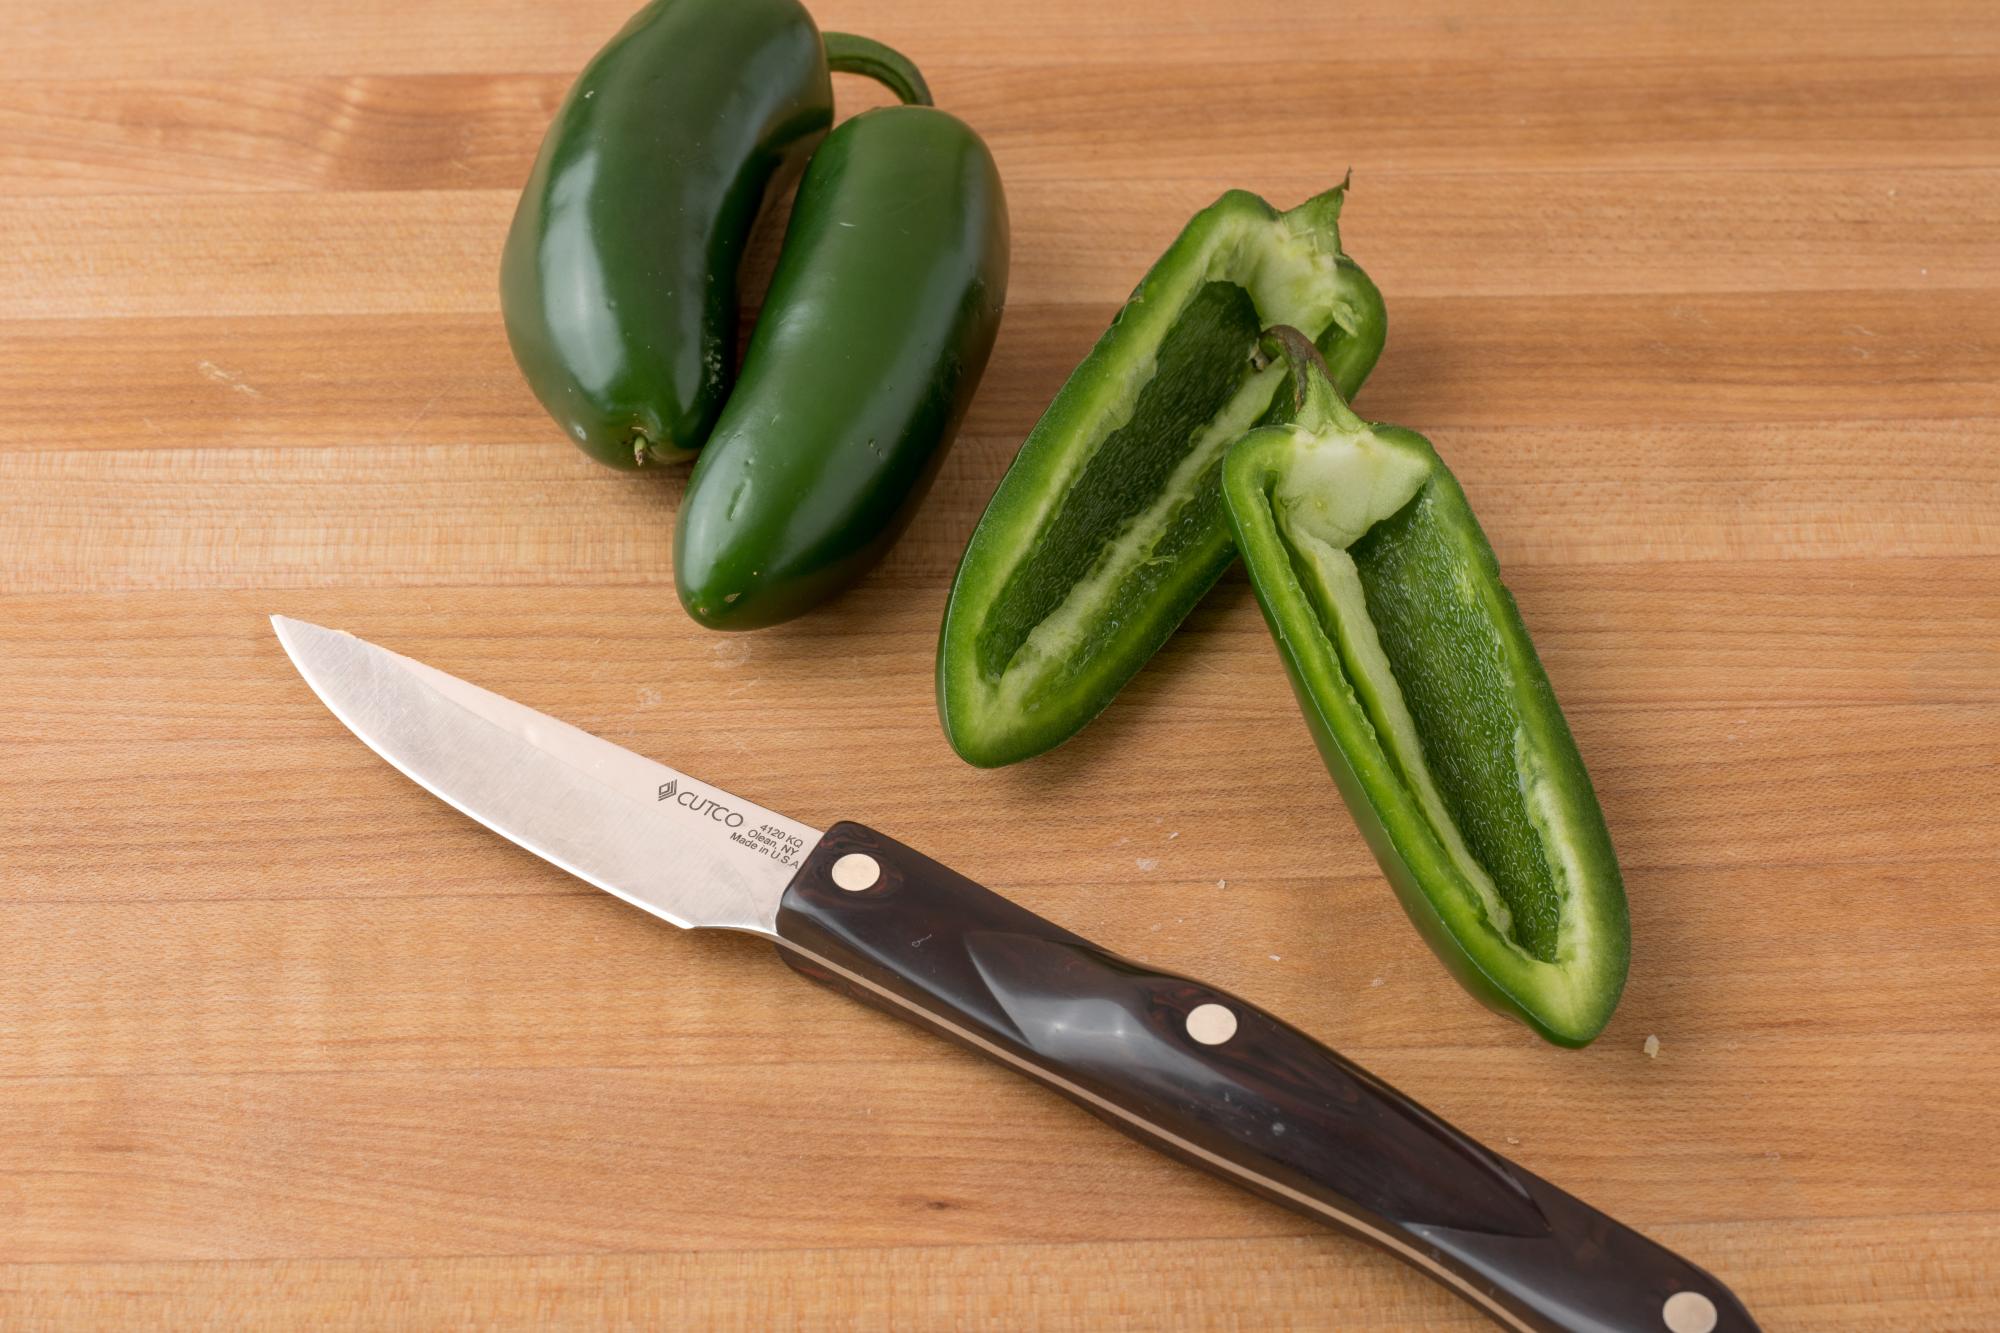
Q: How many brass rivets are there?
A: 3